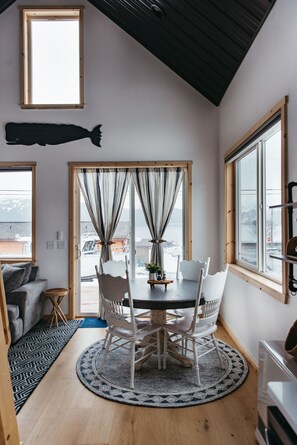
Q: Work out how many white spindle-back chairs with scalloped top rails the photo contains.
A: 4